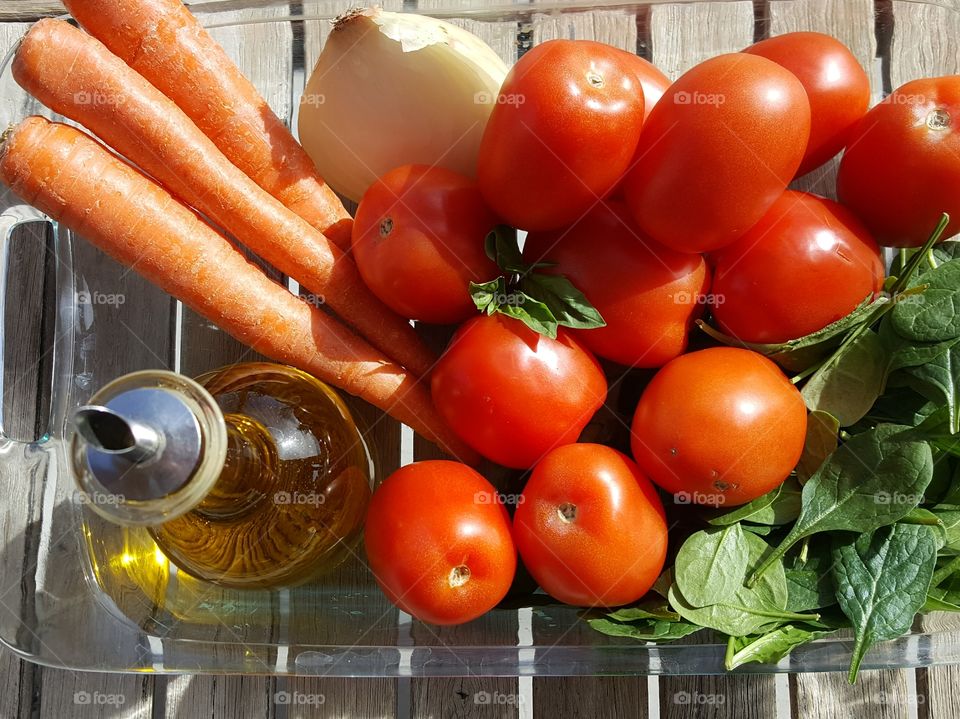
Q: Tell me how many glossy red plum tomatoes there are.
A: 12